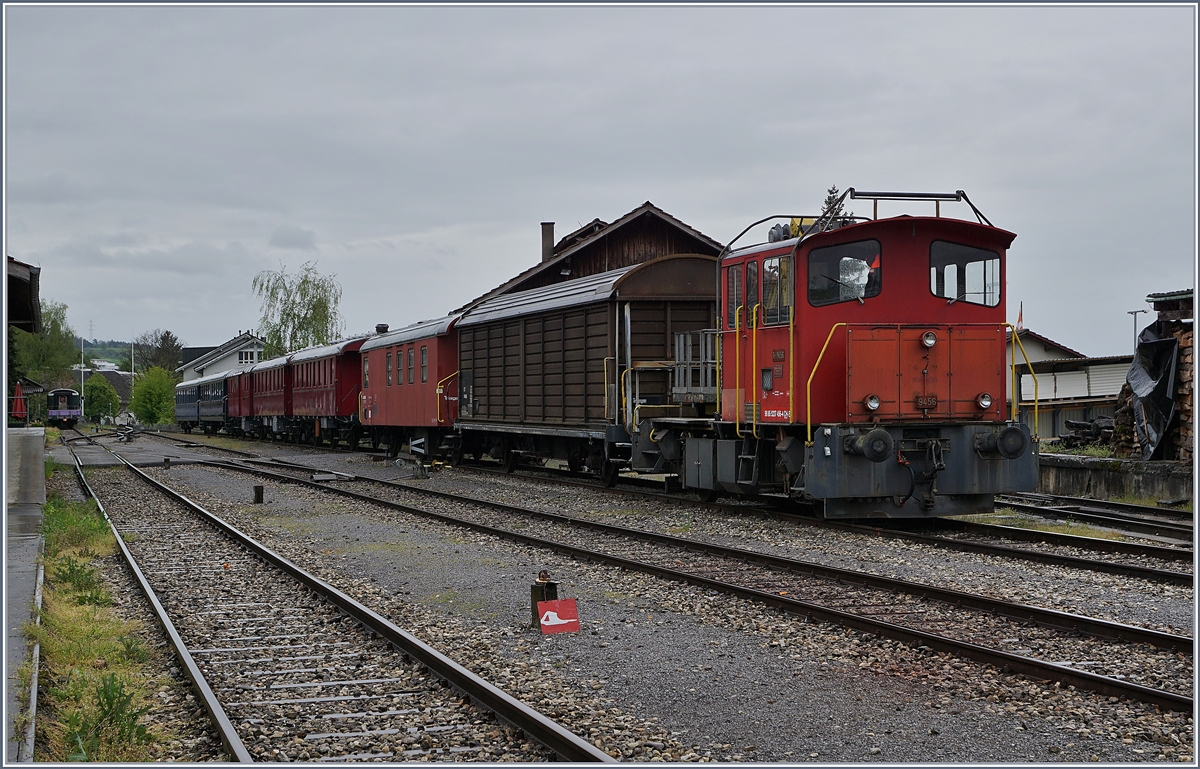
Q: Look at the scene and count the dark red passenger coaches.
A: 3